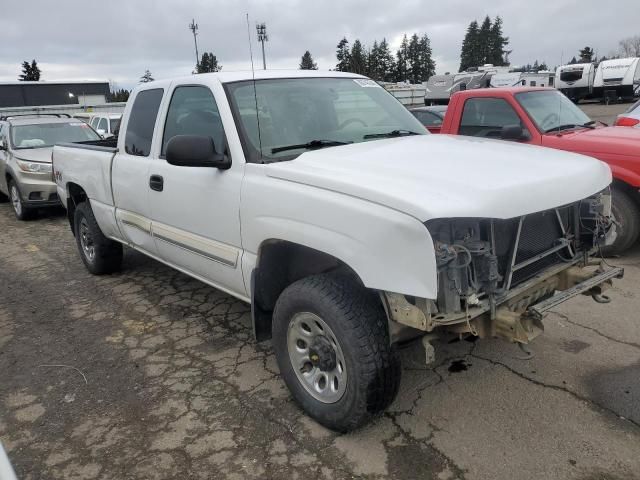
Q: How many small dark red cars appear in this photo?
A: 1